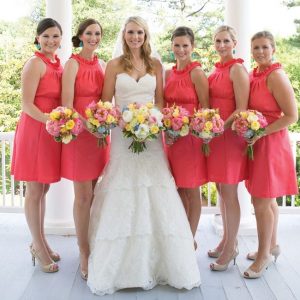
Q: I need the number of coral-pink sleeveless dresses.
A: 5